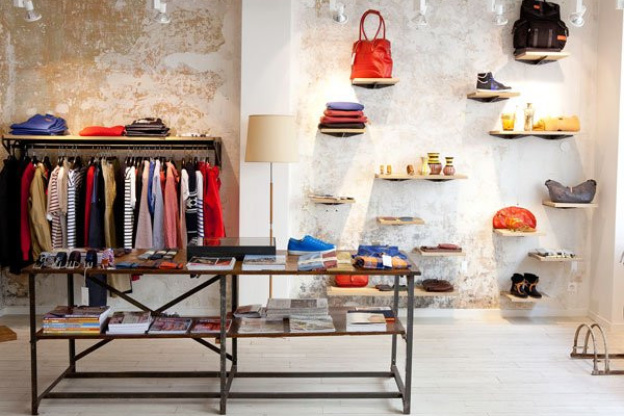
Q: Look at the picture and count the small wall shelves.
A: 11